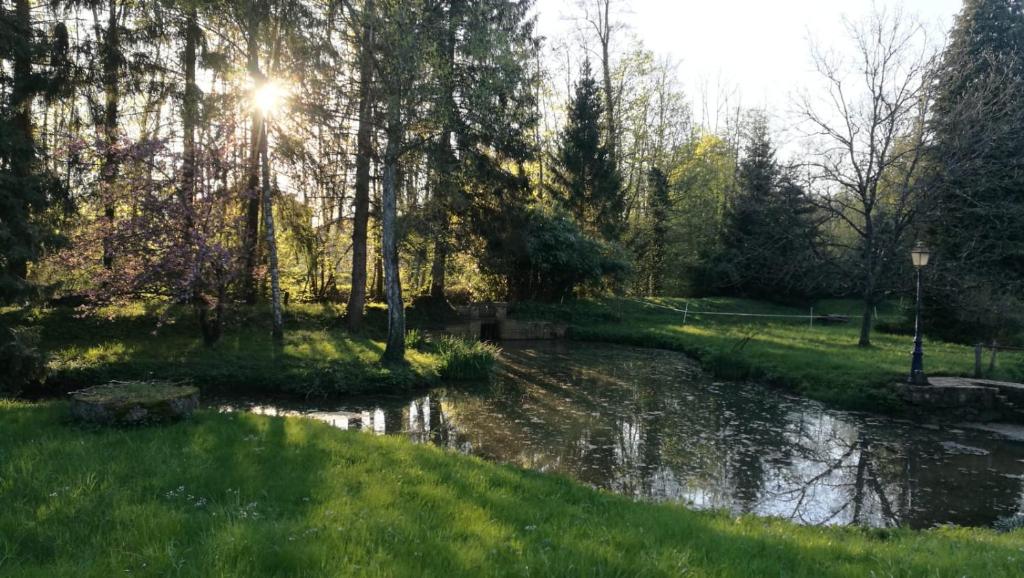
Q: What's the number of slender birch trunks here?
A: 2